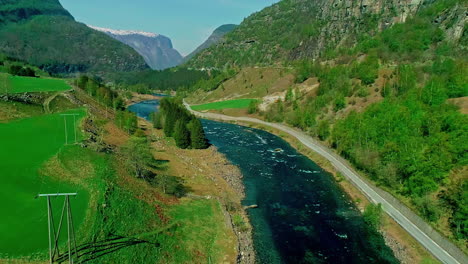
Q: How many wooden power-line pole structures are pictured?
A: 2